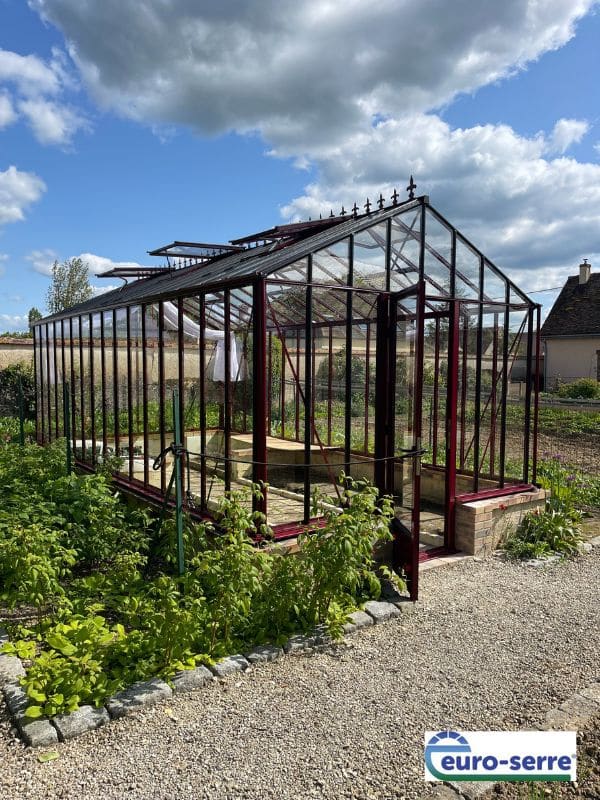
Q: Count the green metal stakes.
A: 3